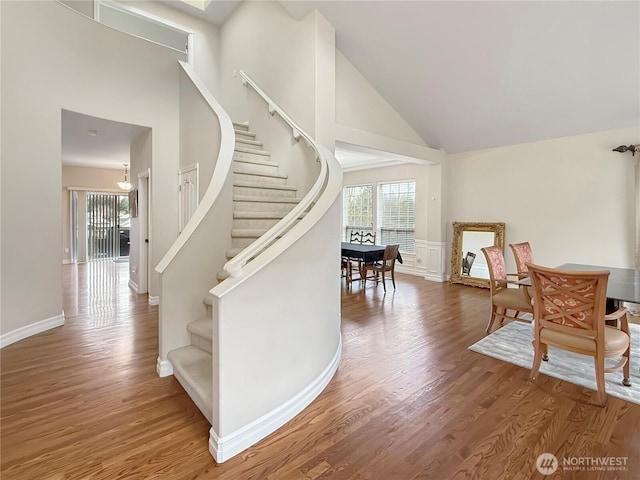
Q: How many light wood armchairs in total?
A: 3